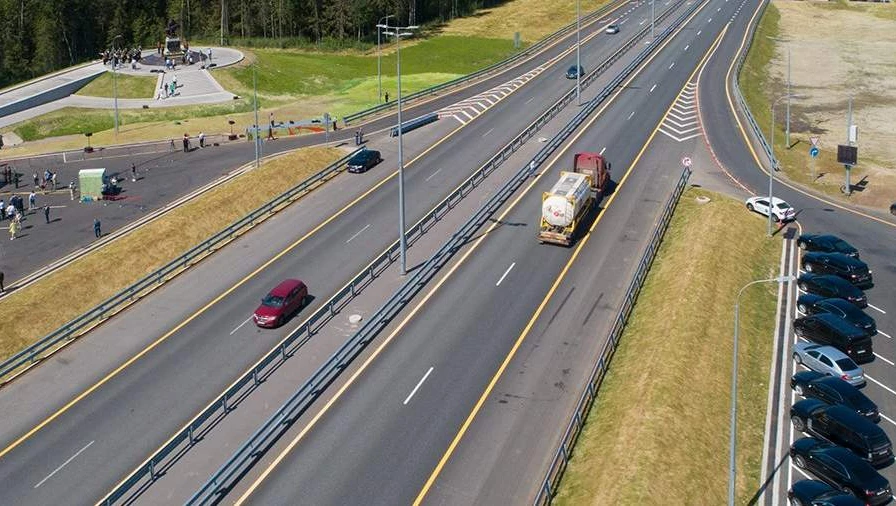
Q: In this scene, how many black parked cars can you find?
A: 9